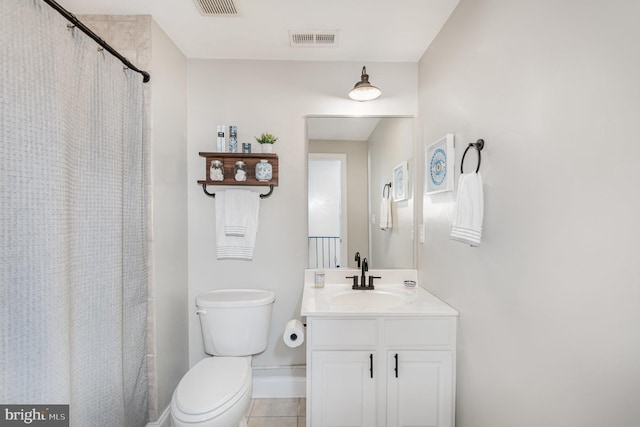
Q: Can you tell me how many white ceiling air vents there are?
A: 2